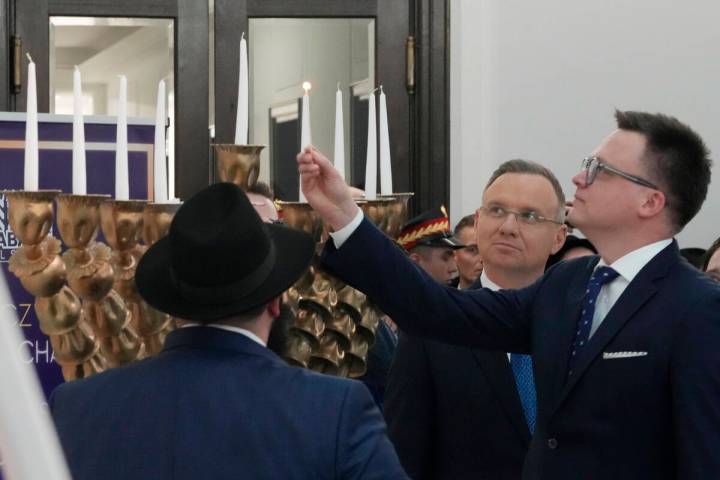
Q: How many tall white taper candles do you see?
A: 9